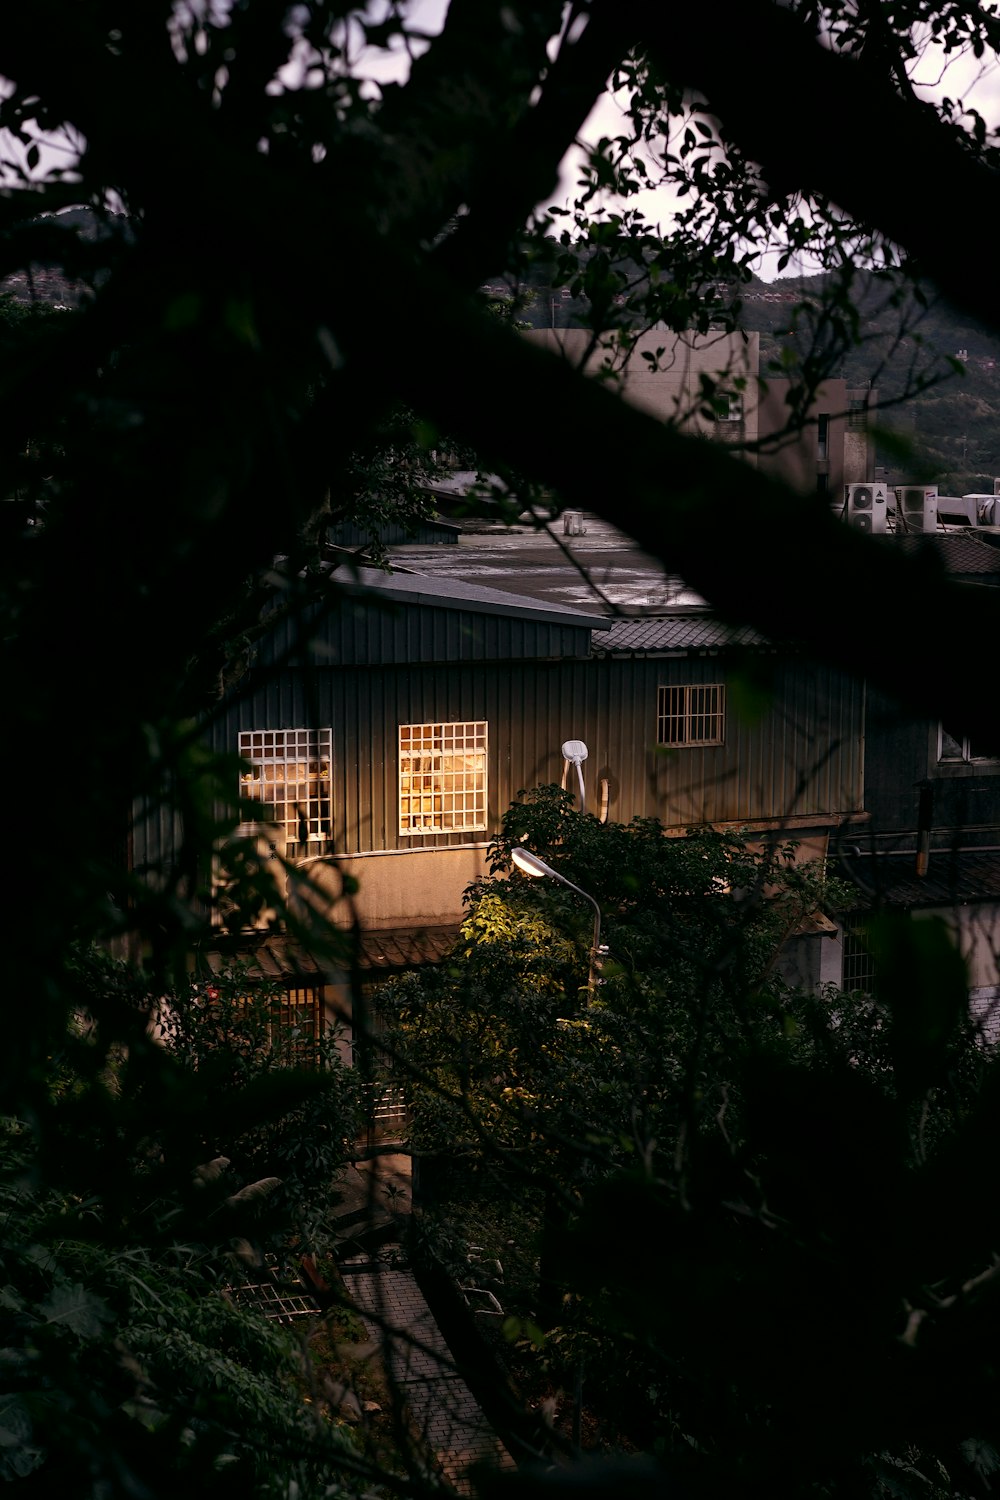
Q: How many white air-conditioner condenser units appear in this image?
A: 2